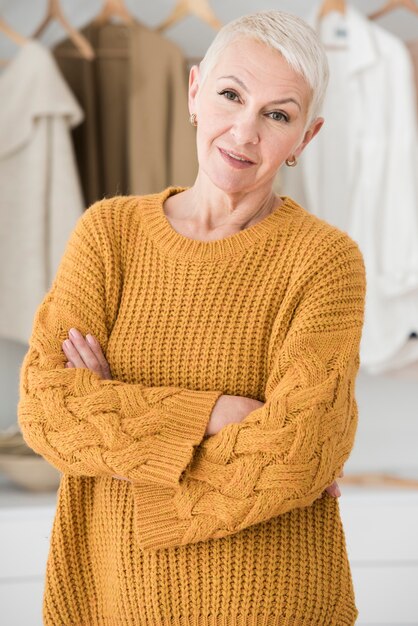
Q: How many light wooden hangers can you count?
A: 6